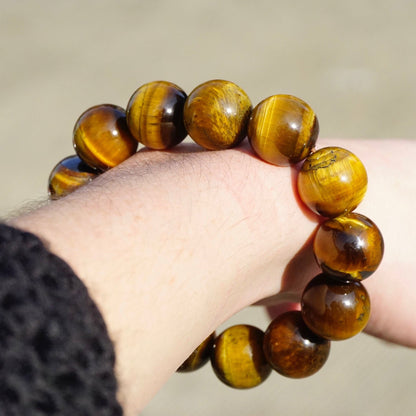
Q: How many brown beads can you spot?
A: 11